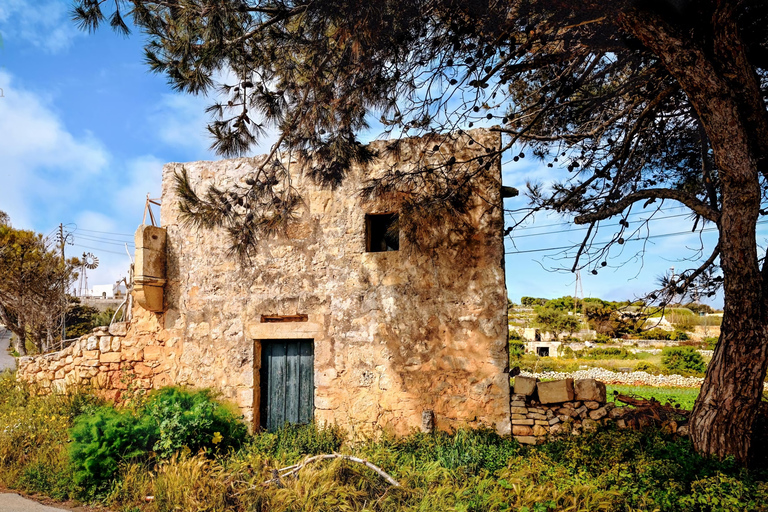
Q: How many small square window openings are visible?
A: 1